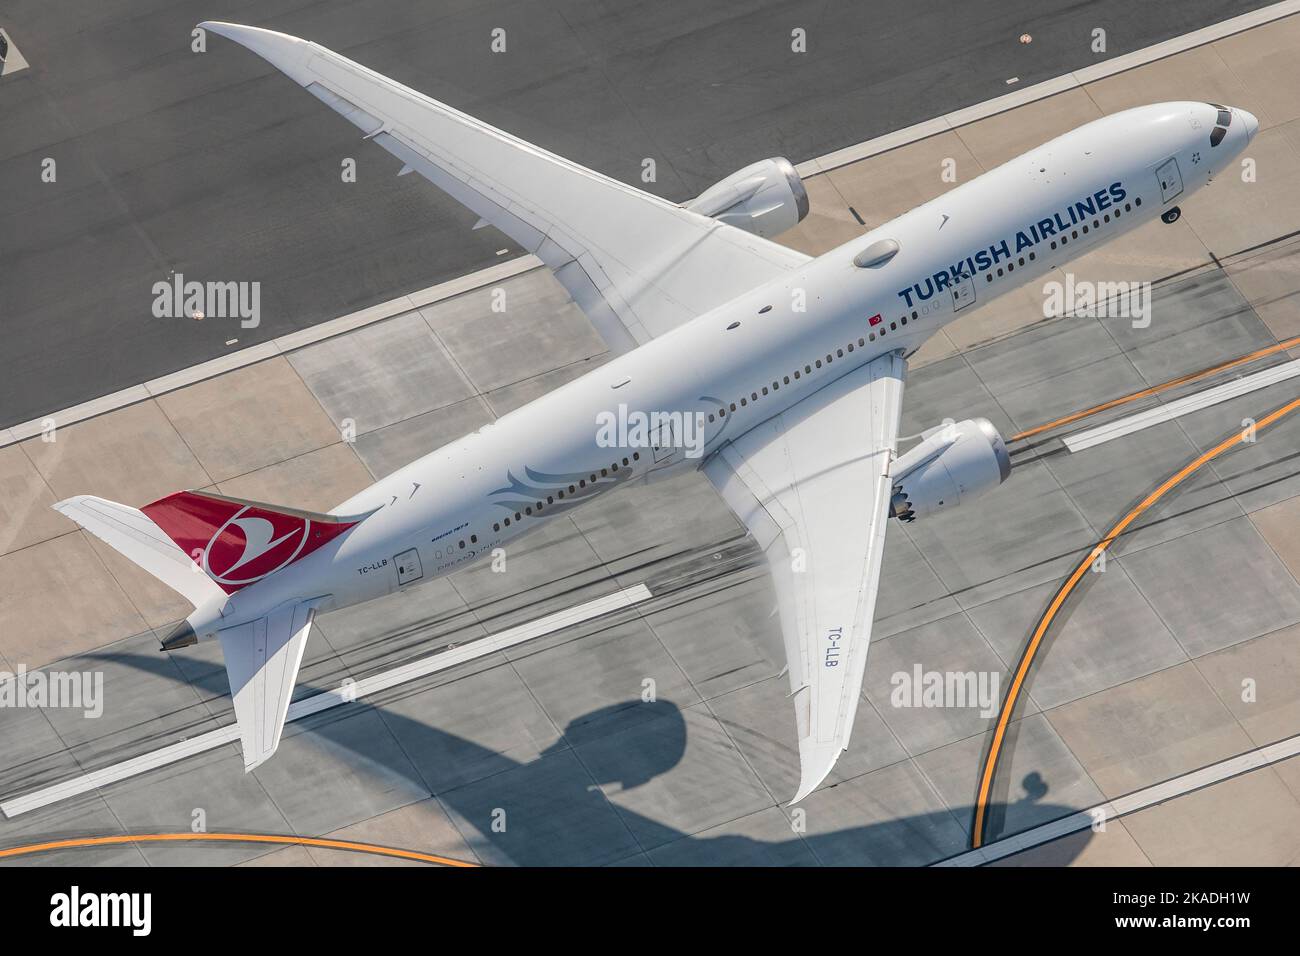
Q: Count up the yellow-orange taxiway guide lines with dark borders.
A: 3